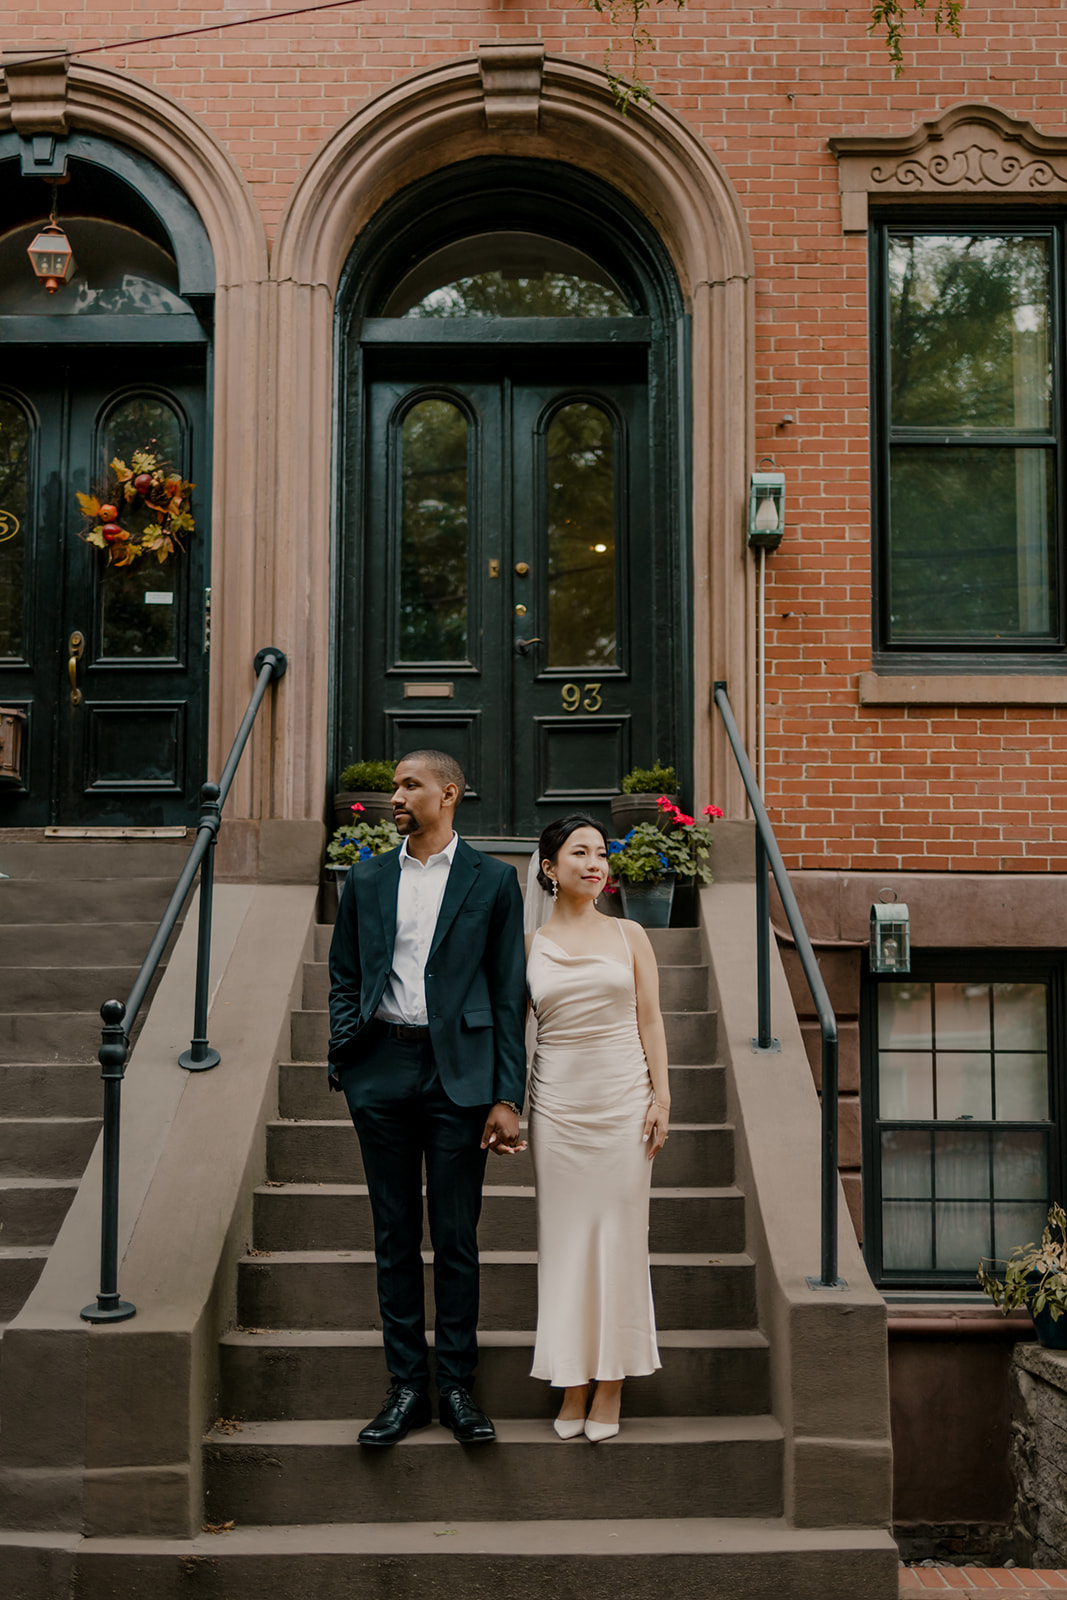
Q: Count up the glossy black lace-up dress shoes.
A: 2